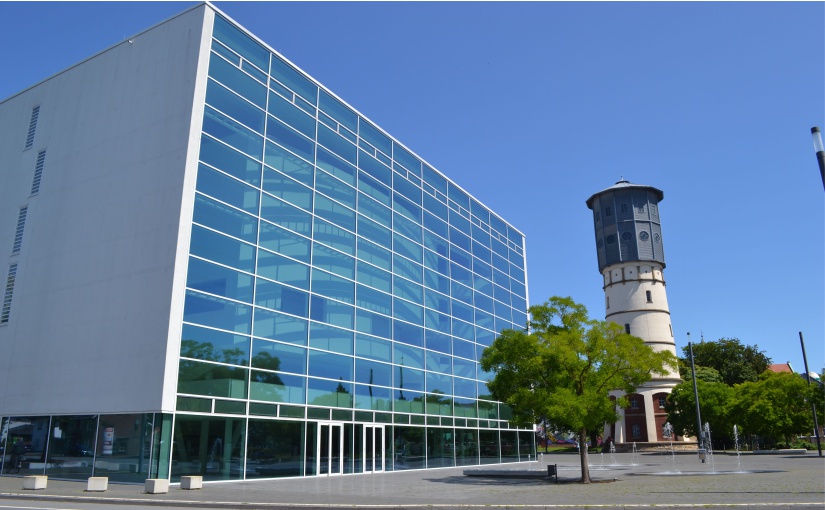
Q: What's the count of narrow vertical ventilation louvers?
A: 4